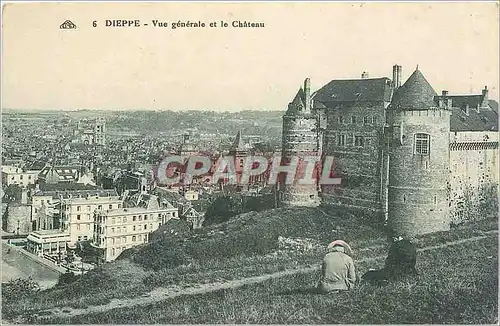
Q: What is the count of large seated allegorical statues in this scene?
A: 0